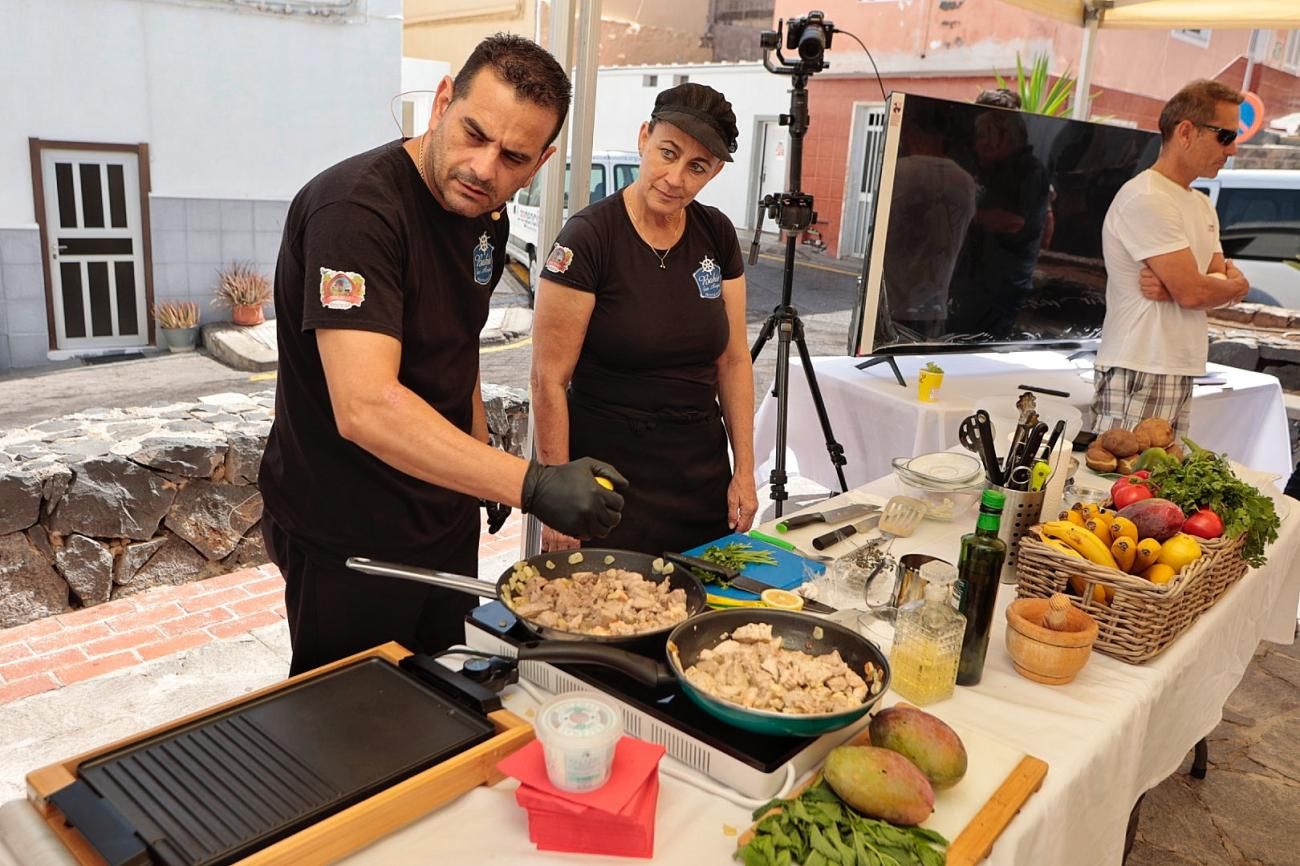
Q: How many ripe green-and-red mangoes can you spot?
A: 2